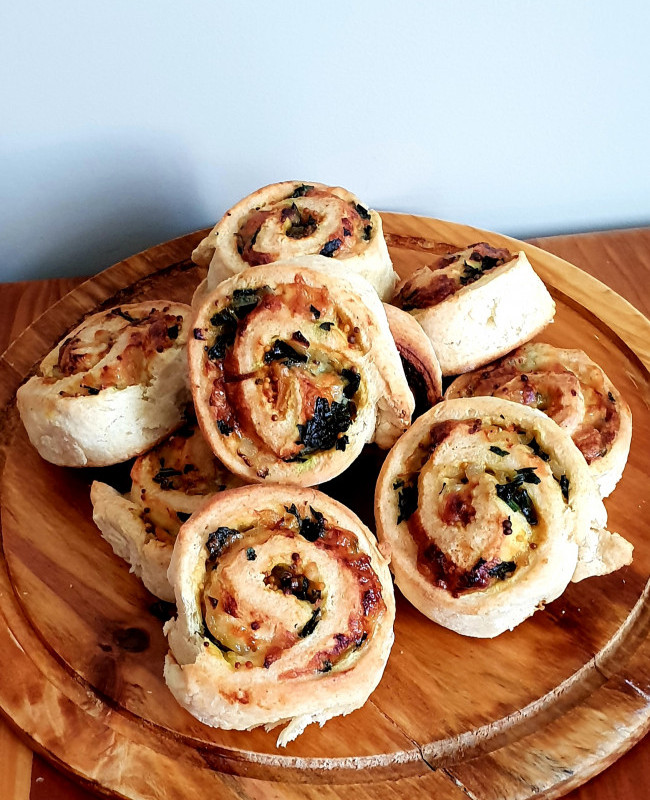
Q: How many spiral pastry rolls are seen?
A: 9